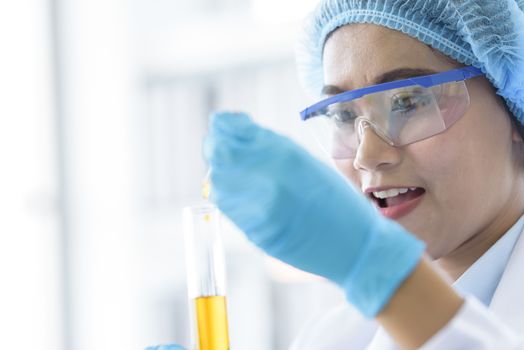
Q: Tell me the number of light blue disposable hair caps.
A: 1